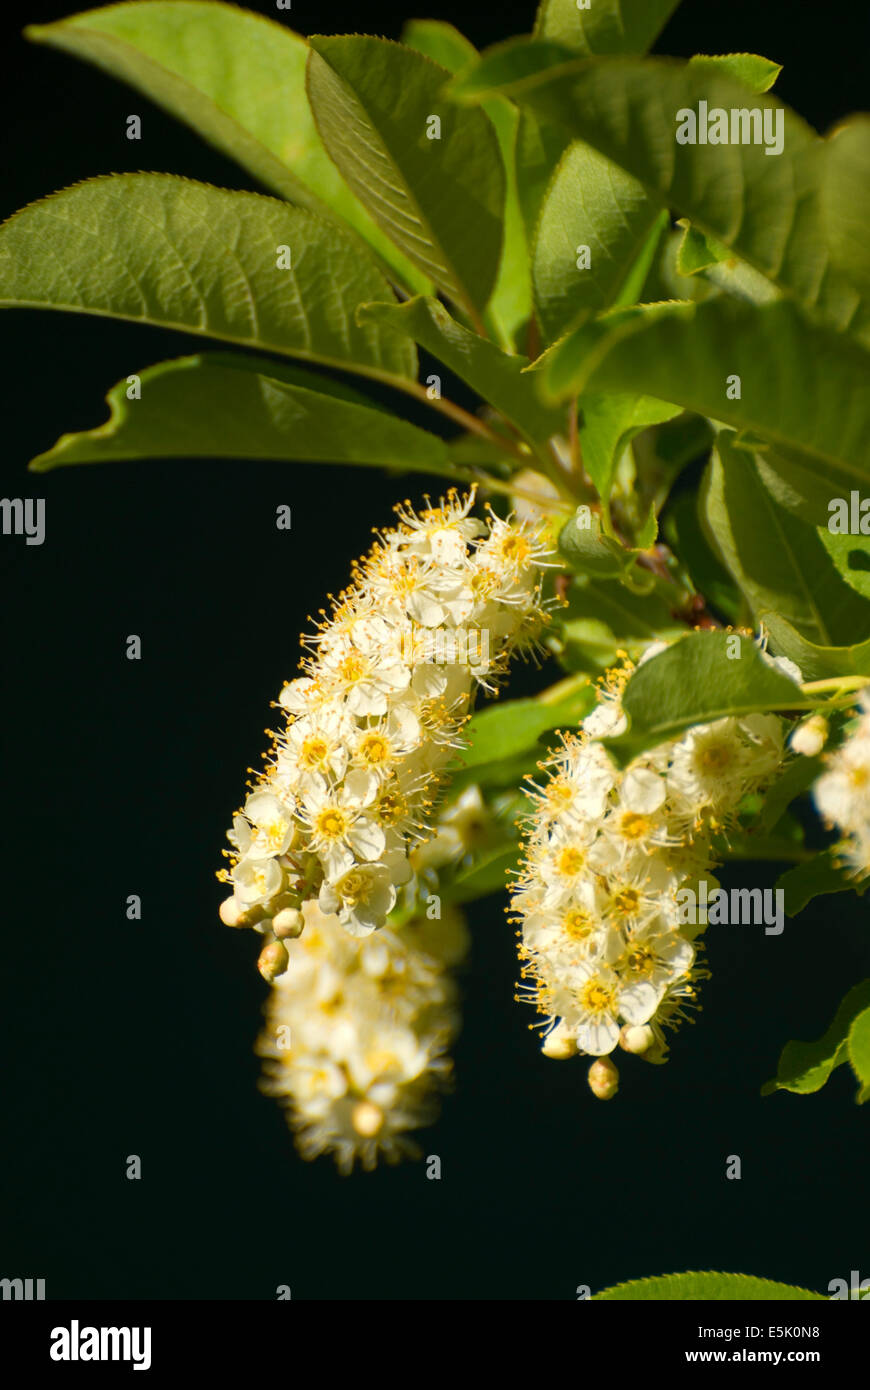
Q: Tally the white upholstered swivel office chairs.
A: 0